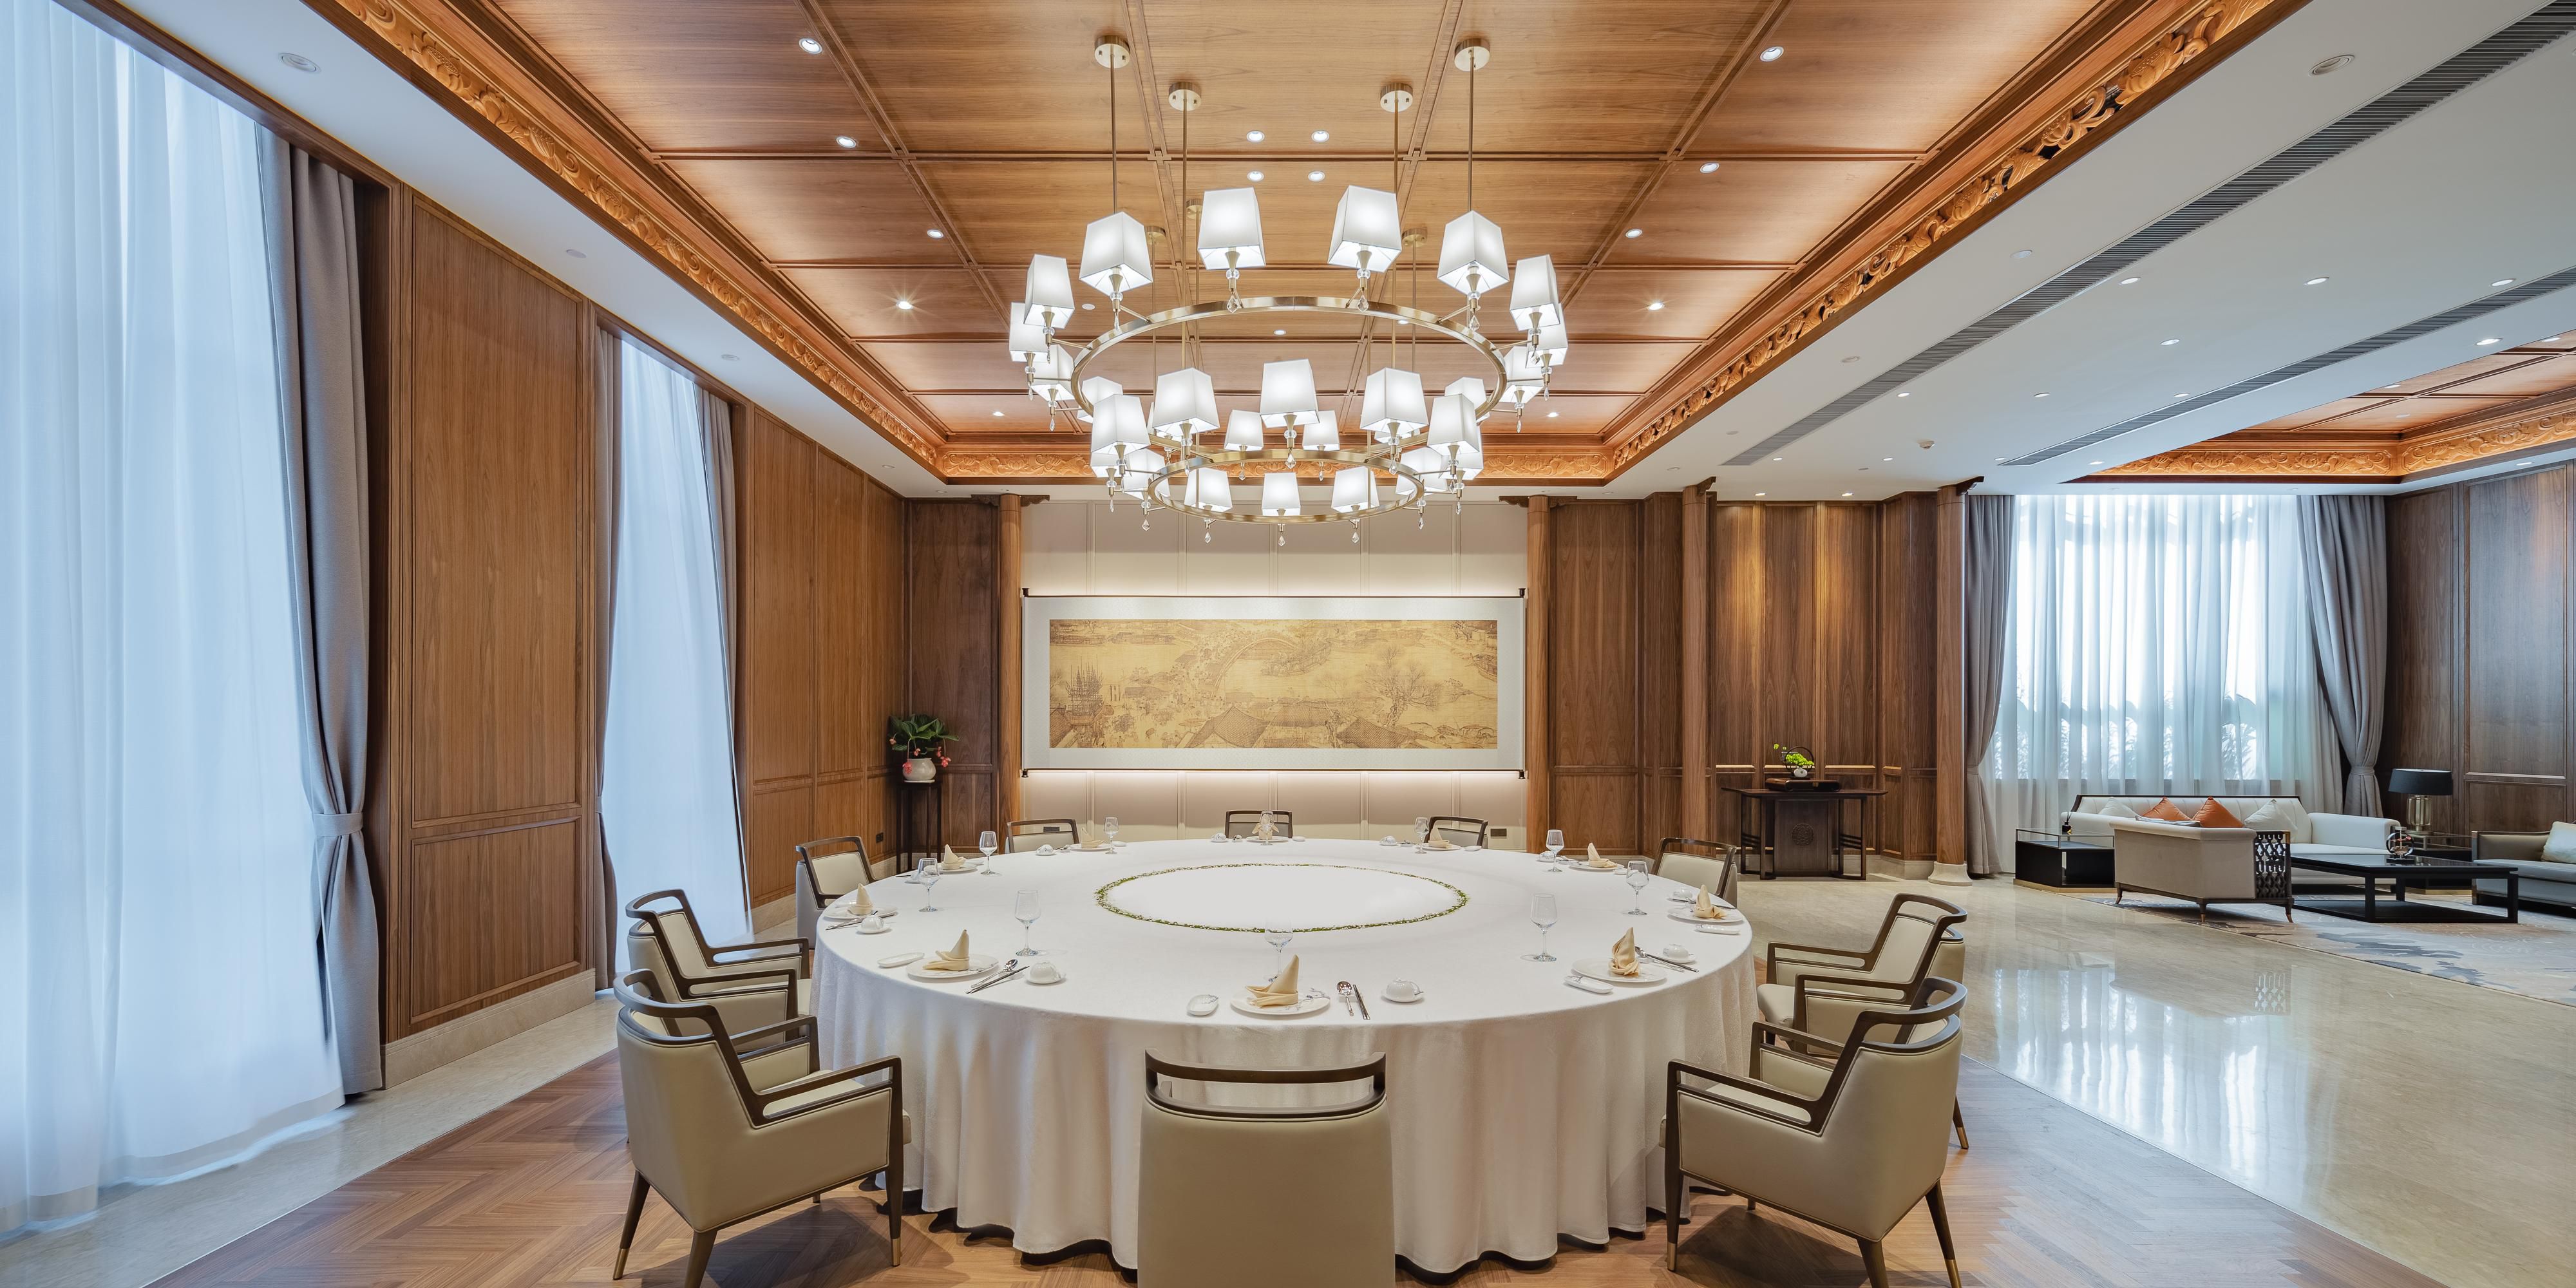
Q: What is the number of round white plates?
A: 10